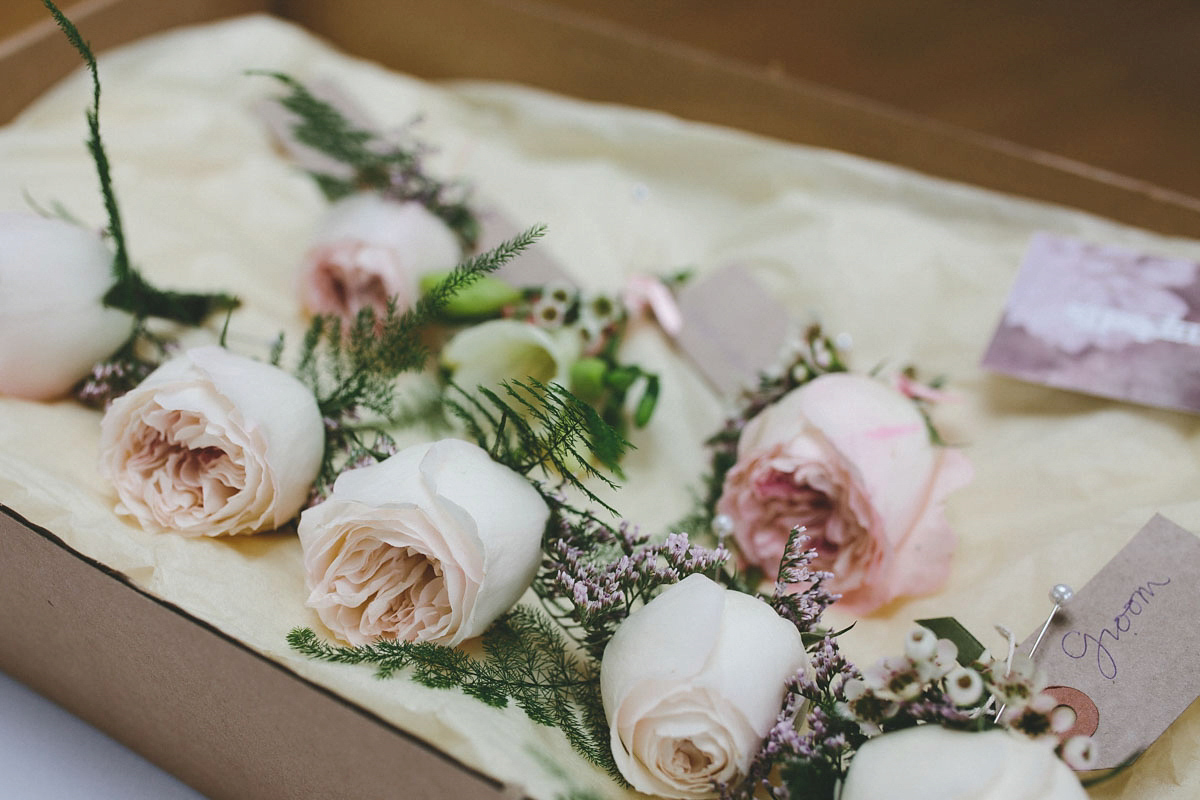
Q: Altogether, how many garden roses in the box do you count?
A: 7